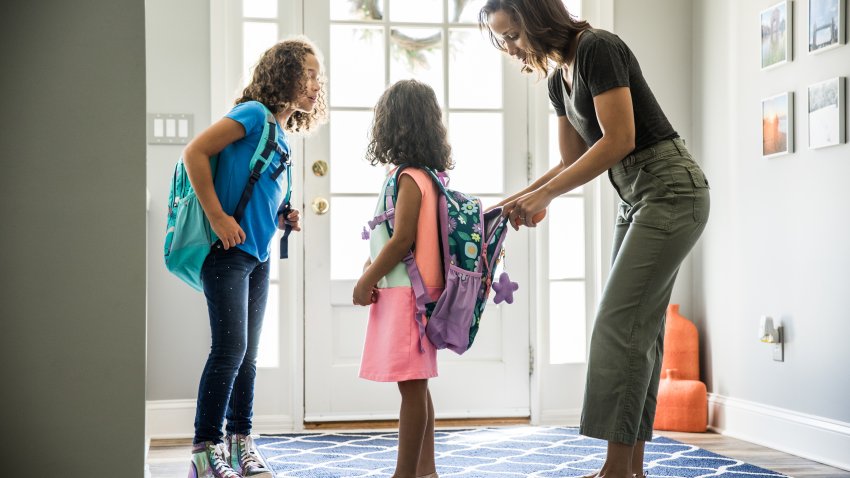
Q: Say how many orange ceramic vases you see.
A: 2